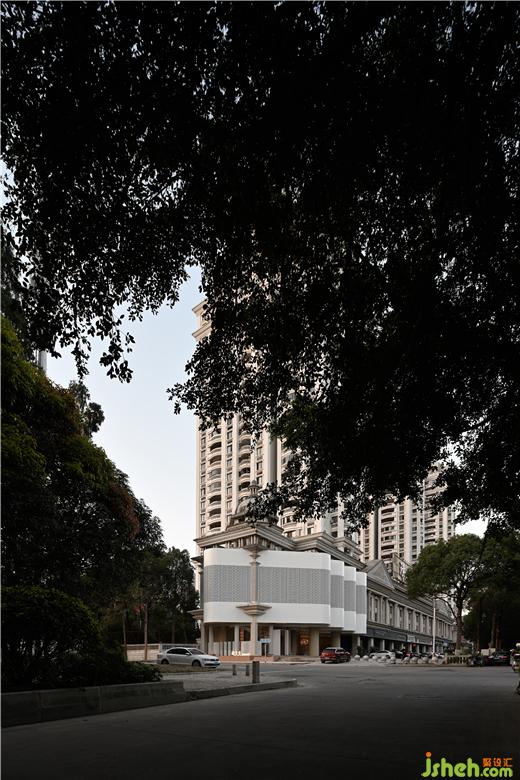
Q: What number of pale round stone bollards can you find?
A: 9